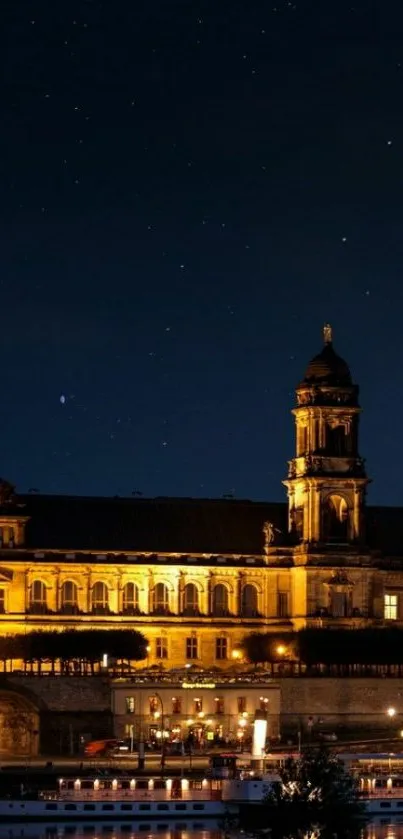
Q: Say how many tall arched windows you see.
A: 8